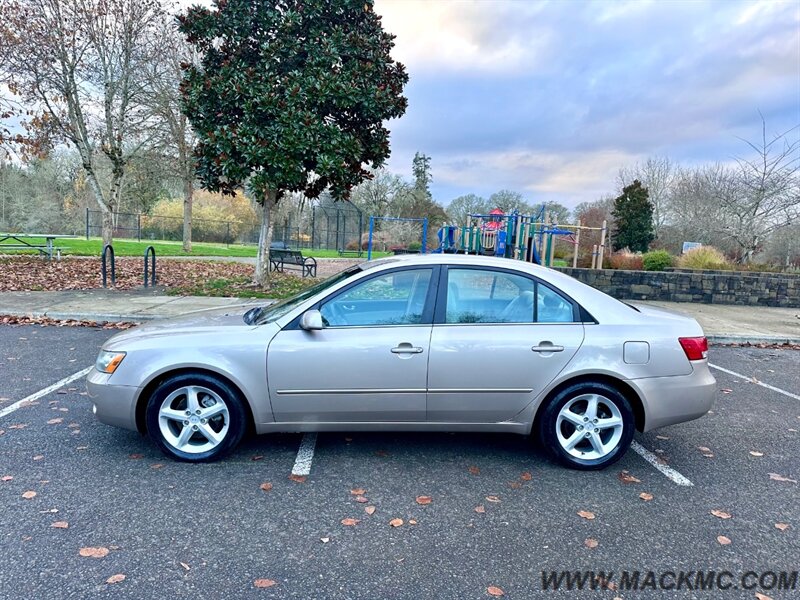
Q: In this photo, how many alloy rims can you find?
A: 2